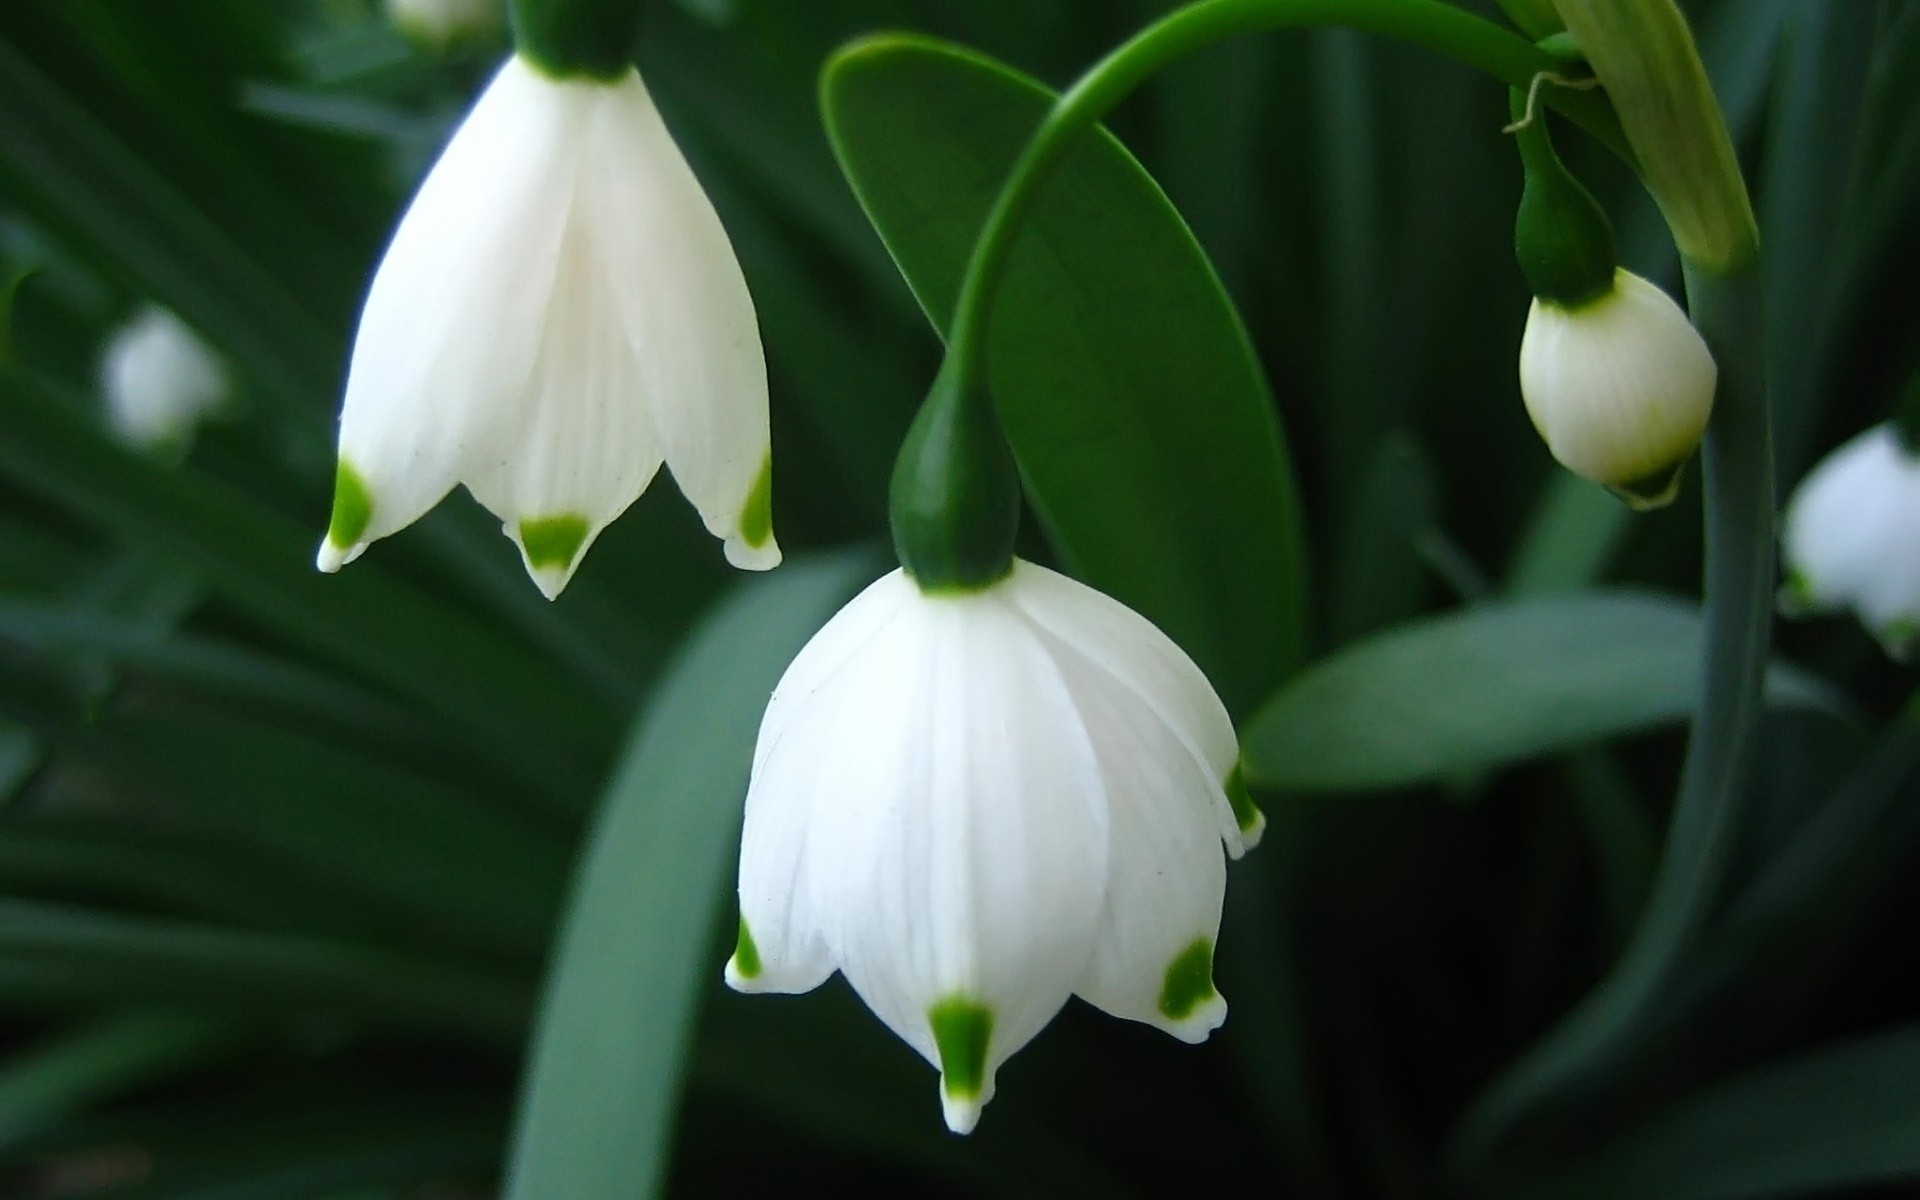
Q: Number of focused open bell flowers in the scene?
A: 2